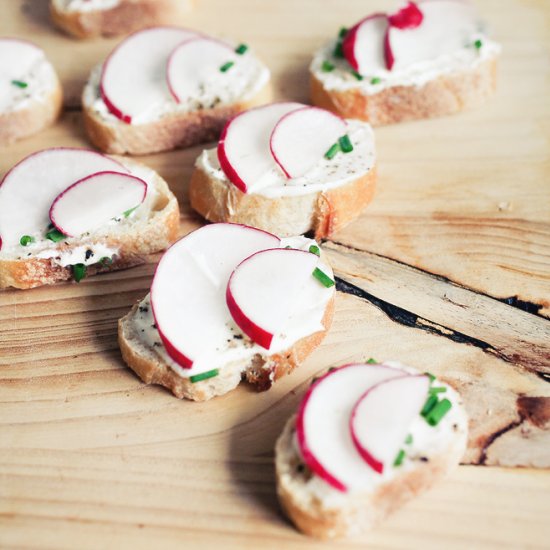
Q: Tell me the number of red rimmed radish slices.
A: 13